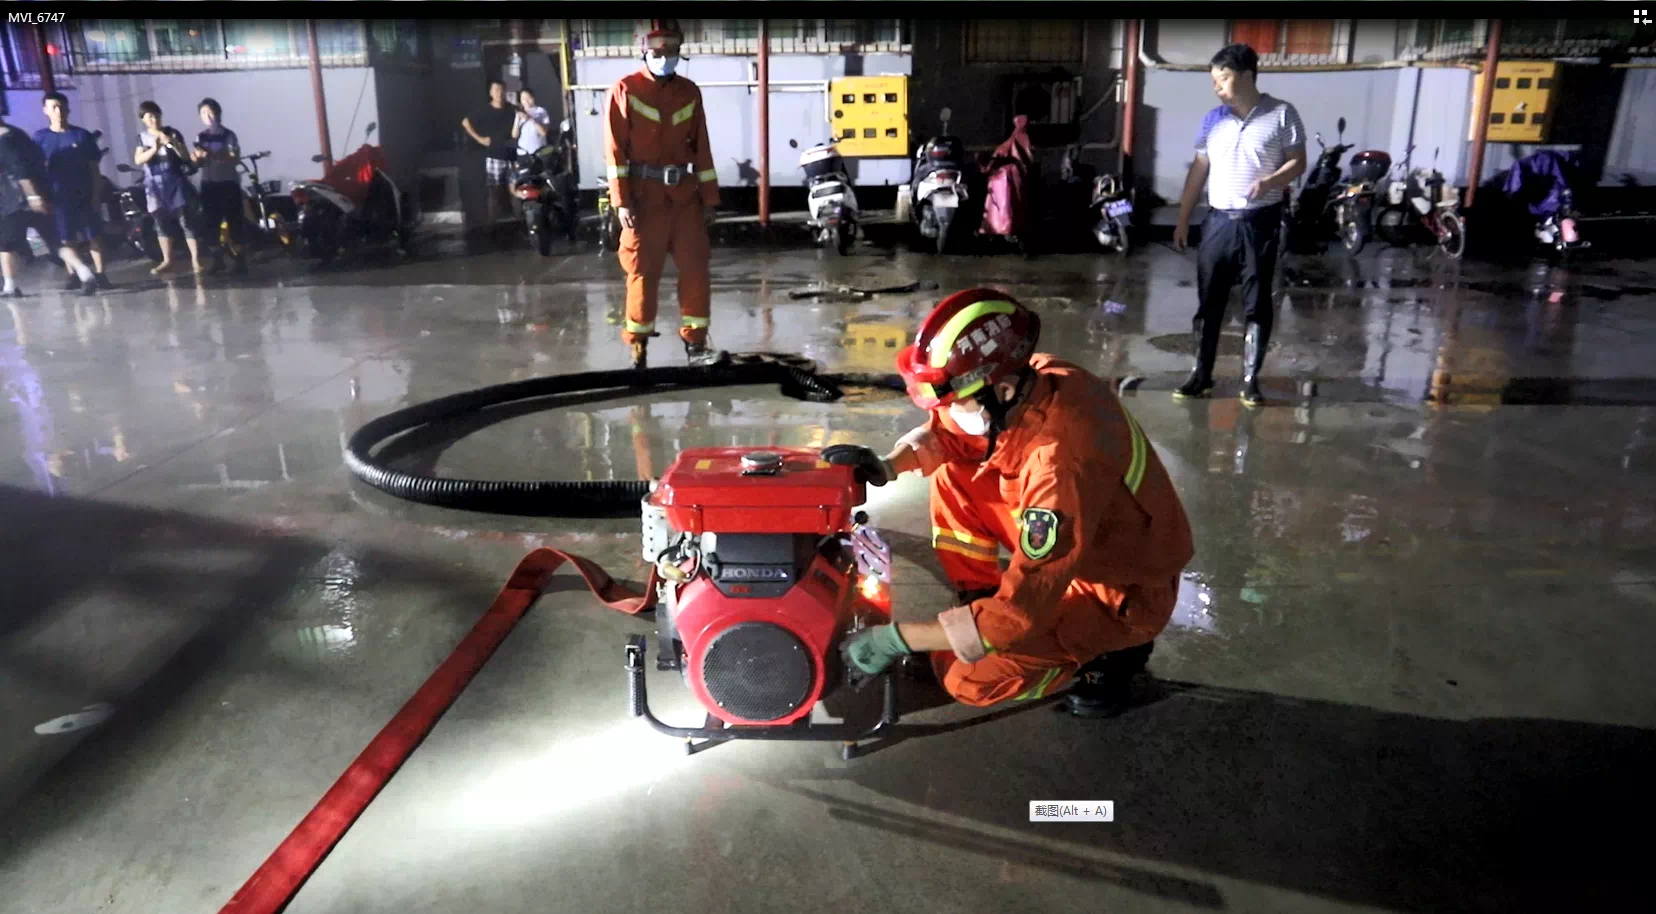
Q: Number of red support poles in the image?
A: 5